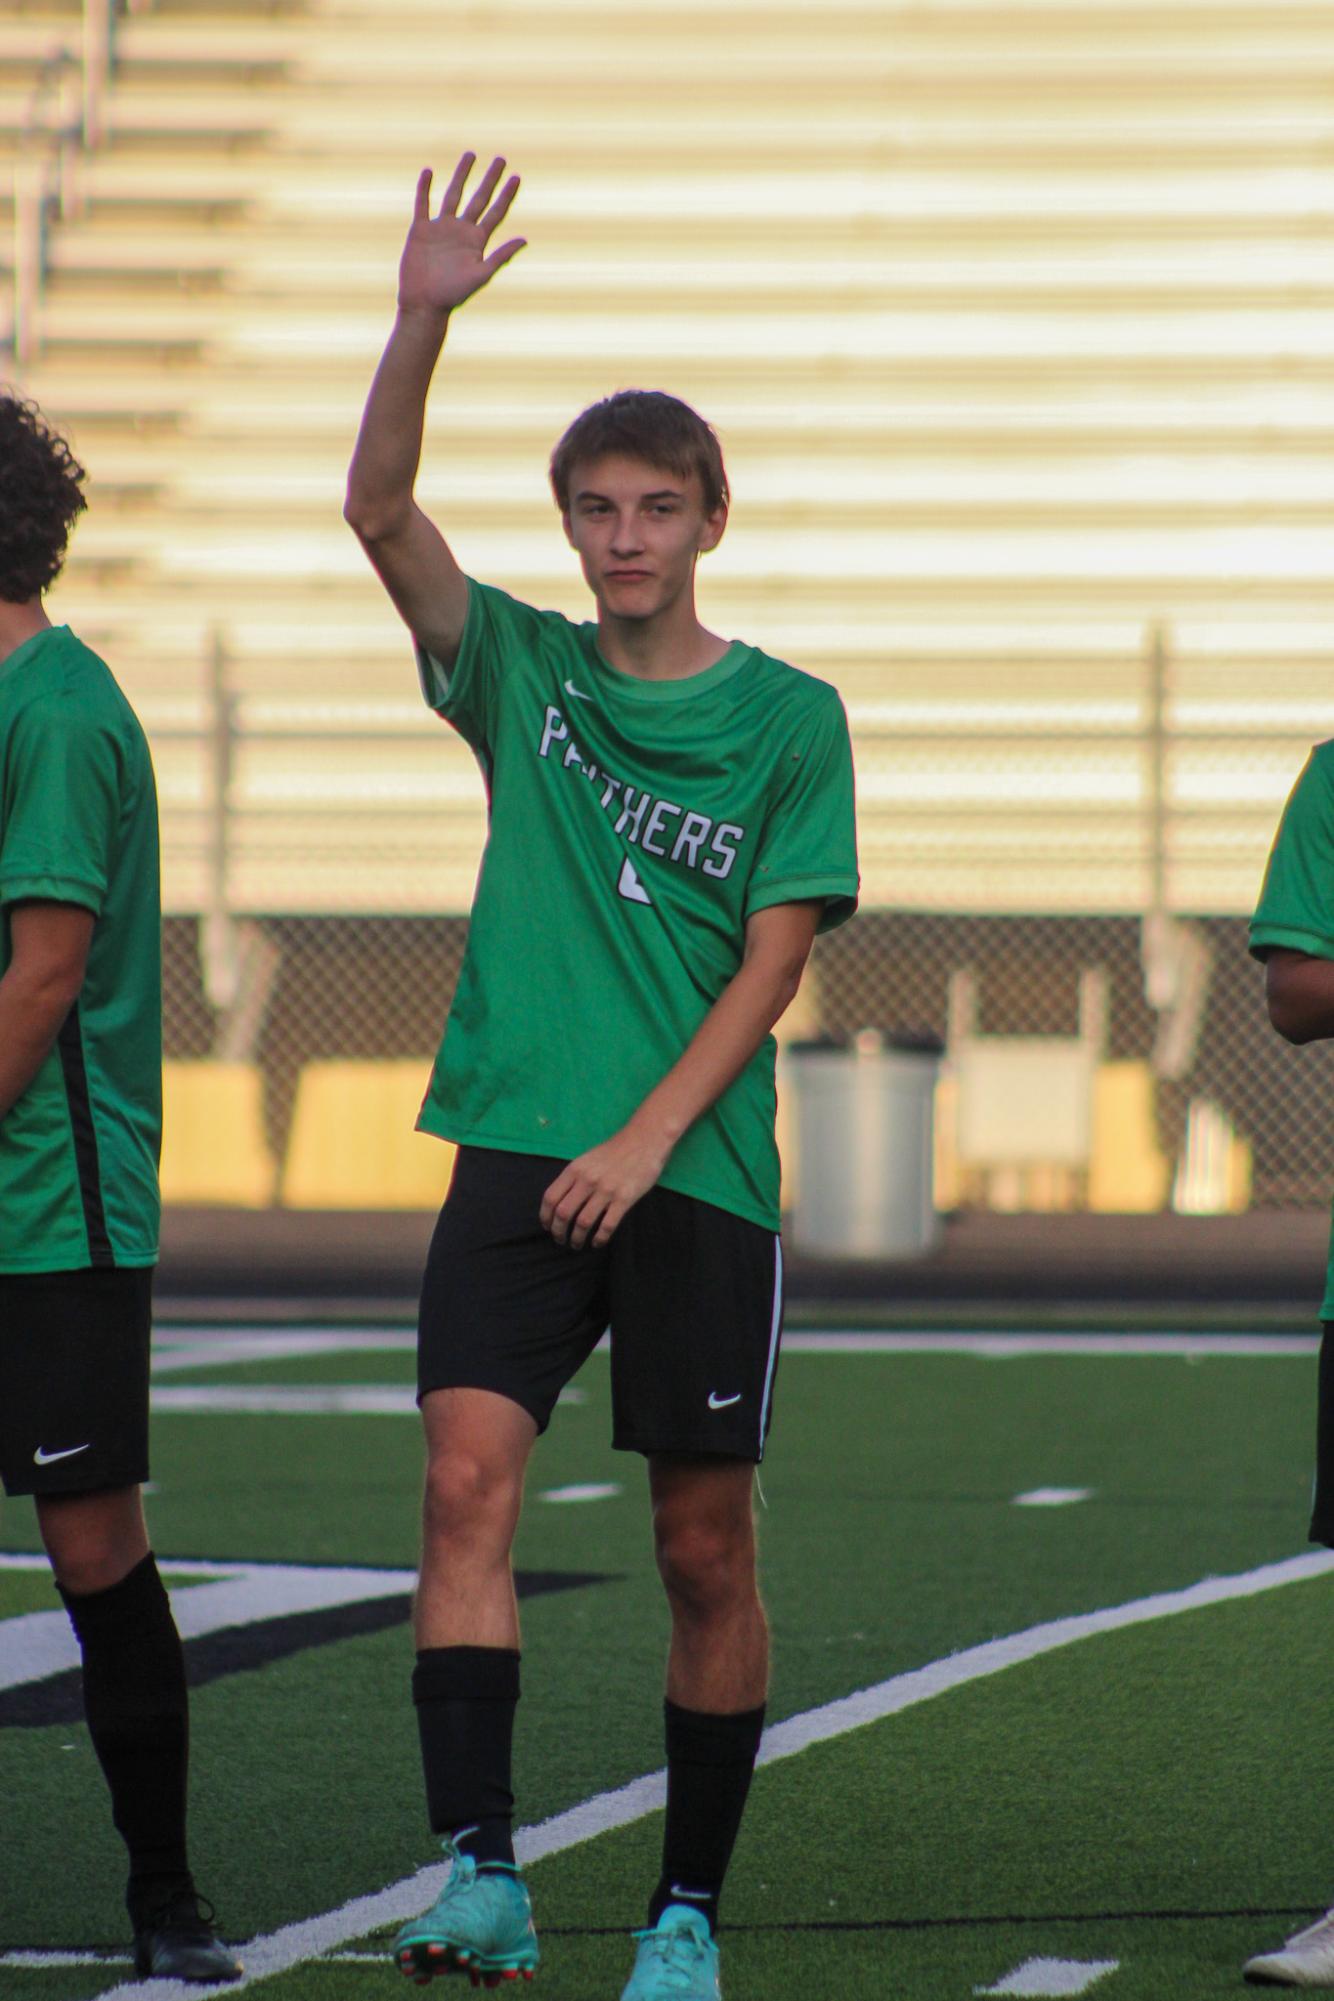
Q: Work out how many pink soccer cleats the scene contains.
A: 0